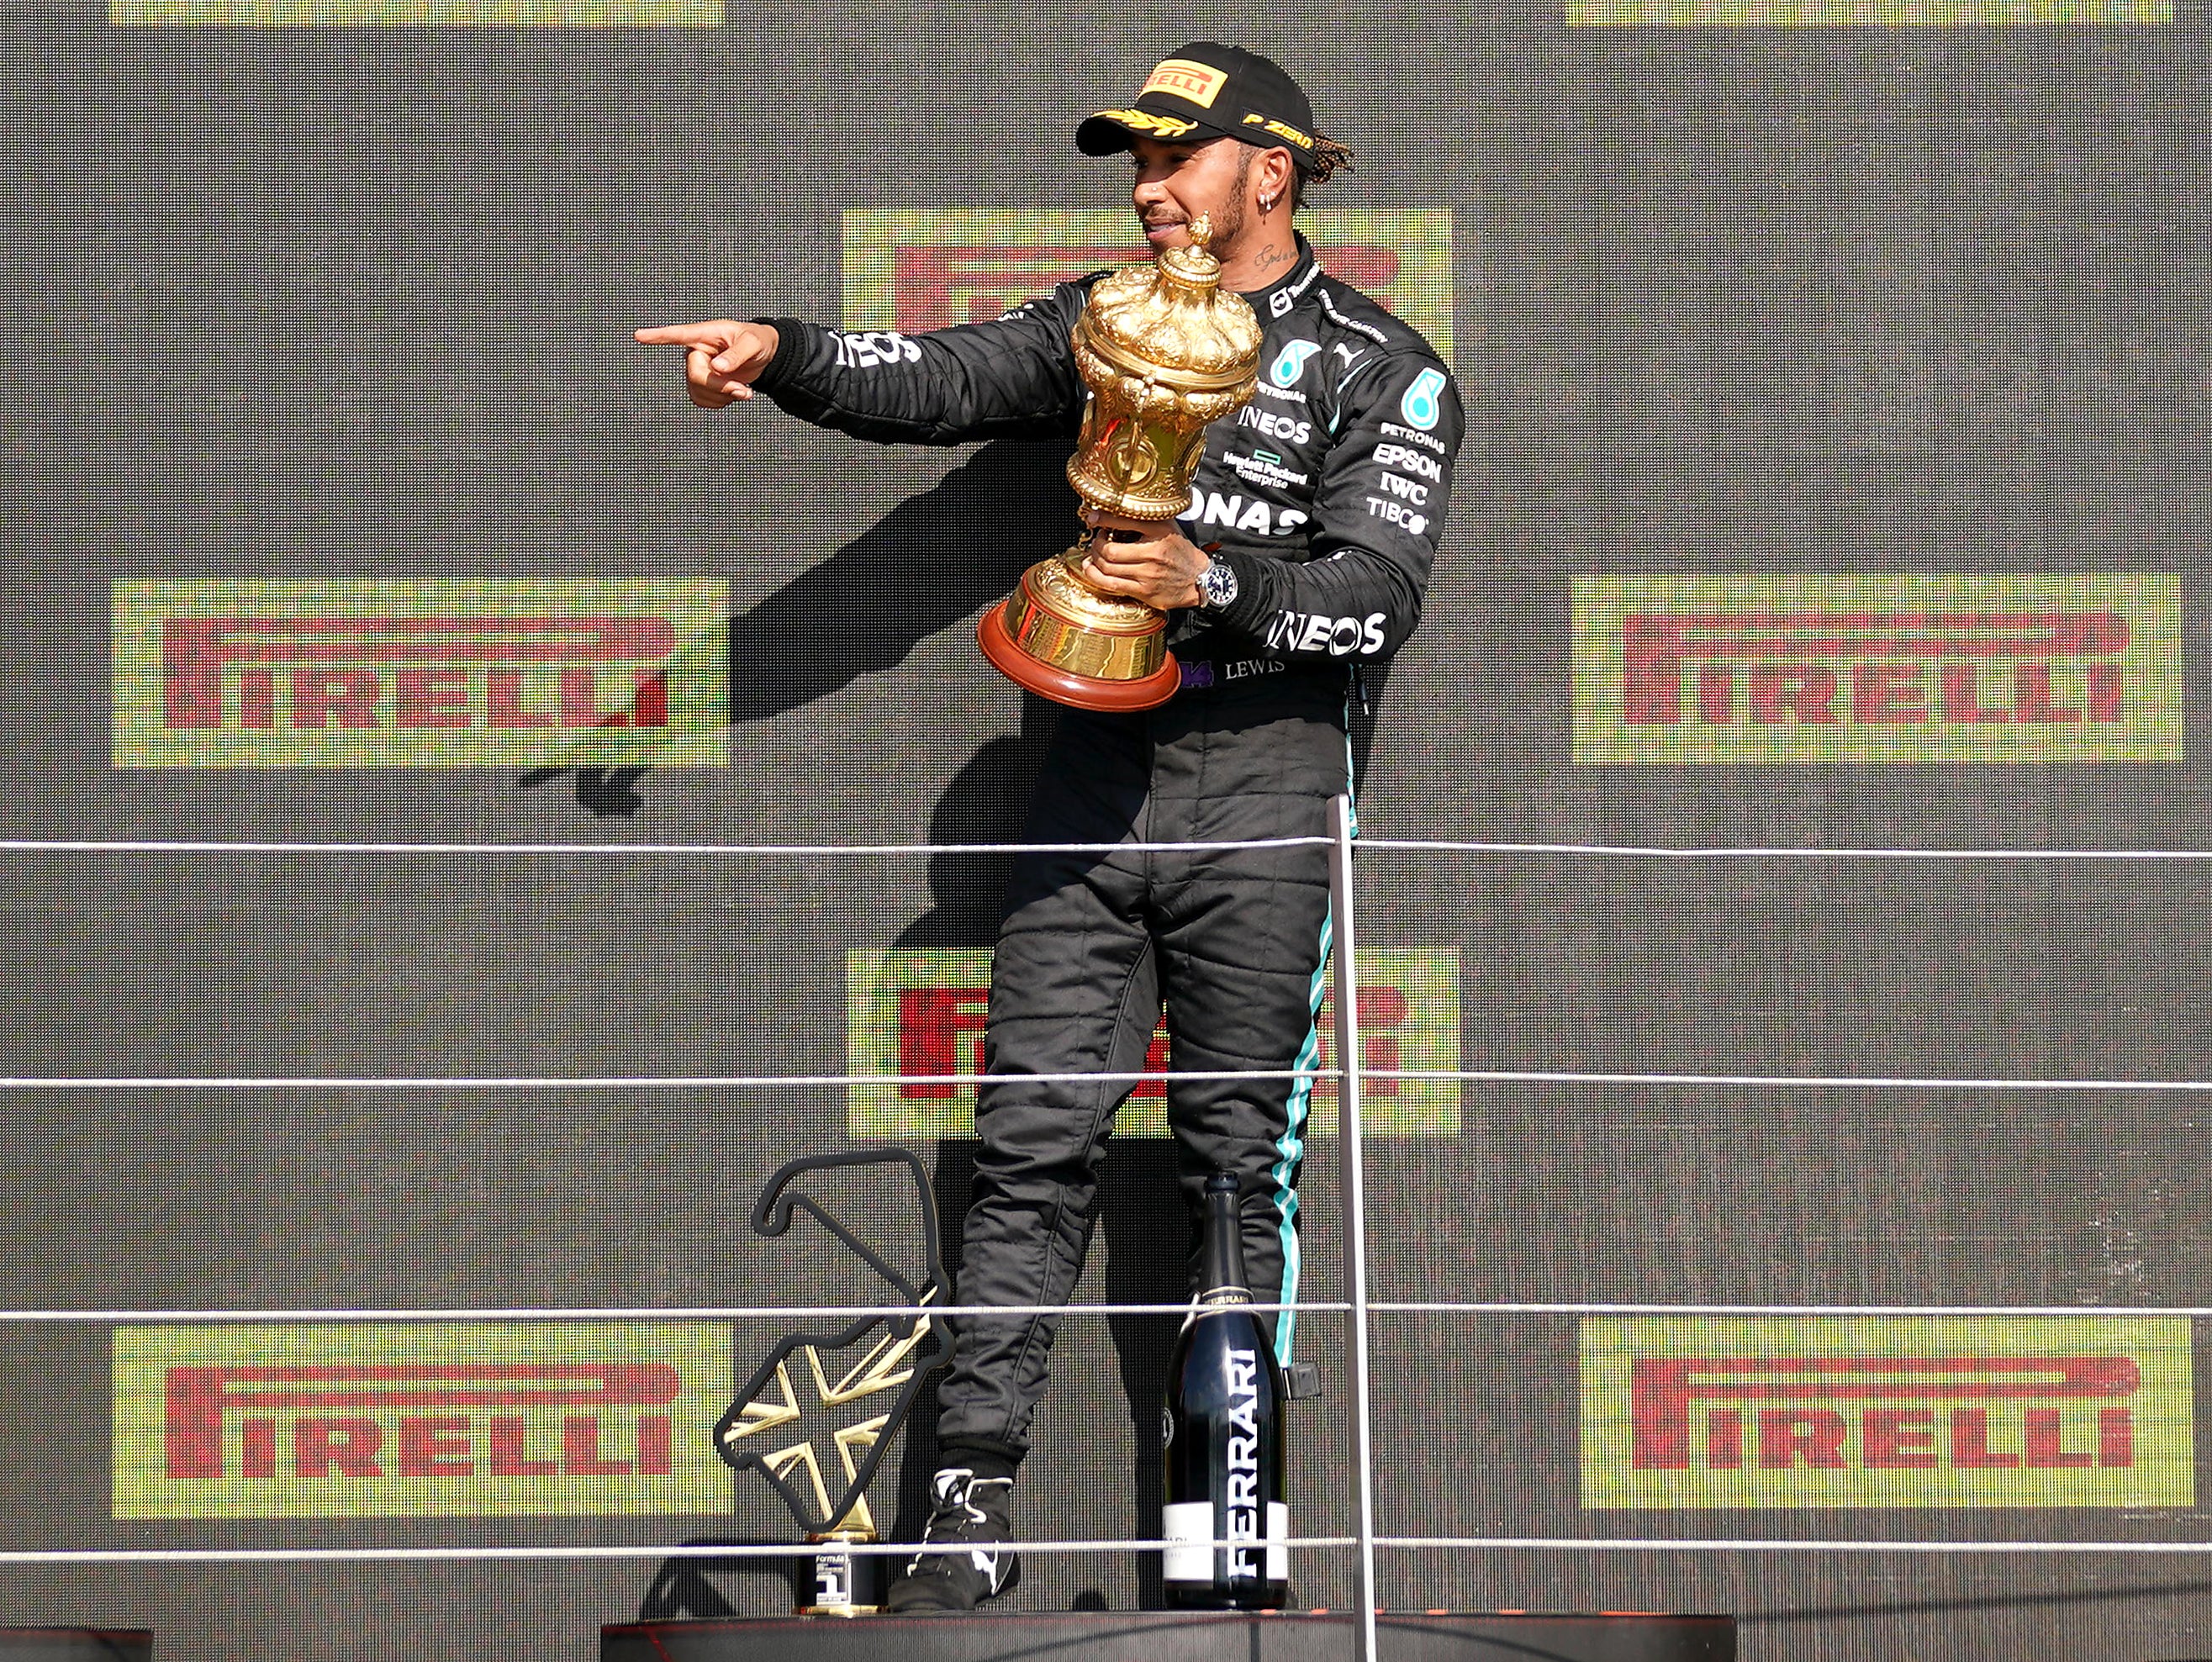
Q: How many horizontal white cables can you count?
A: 4